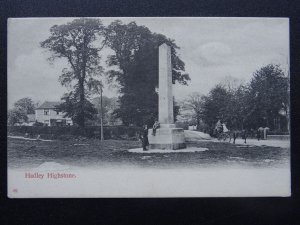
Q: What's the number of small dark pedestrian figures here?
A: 2